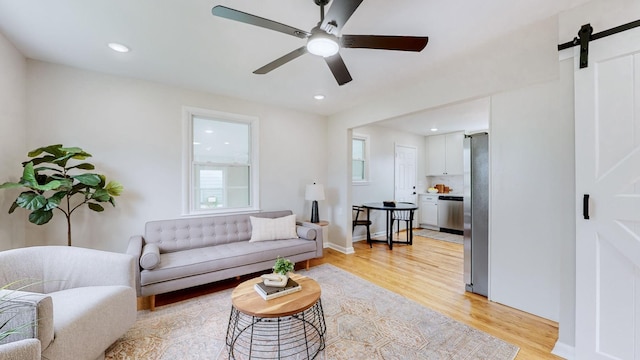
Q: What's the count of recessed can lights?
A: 3